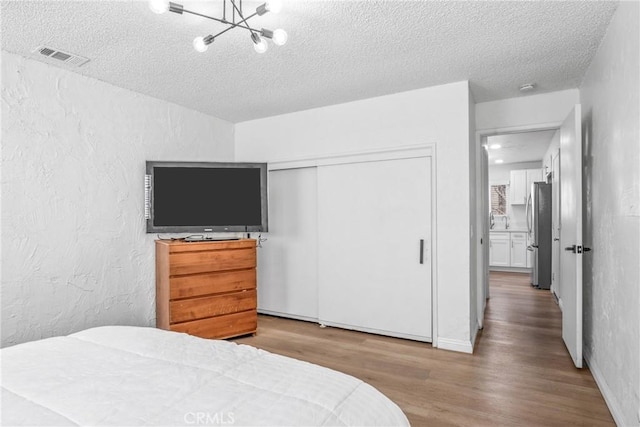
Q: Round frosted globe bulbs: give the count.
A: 5